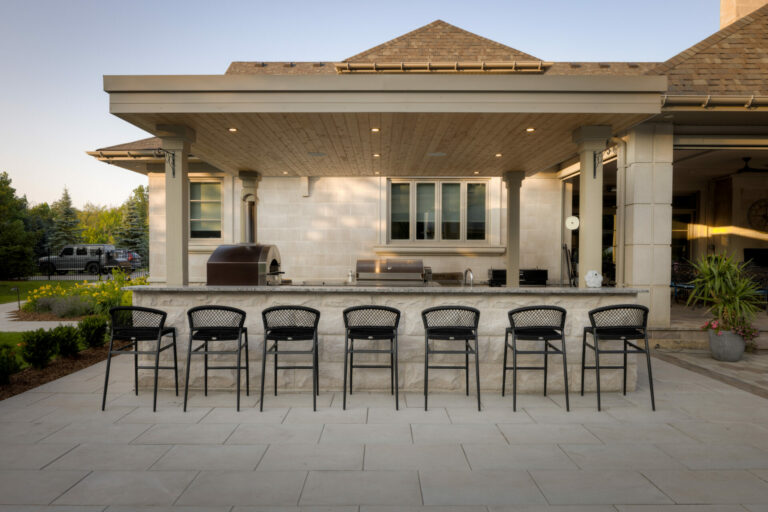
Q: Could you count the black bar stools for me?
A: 7